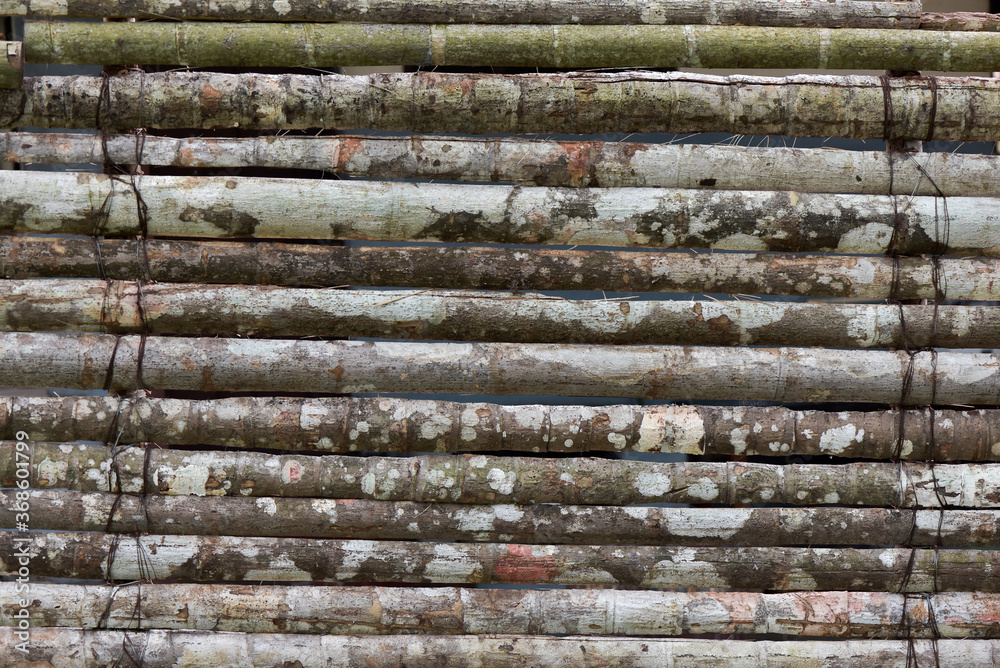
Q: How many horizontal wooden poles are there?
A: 14